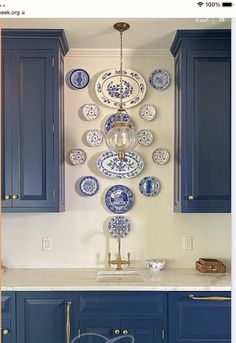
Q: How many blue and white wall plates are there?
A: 15